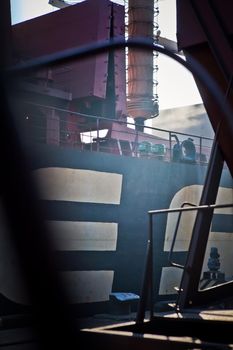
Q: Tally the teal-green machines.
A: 2